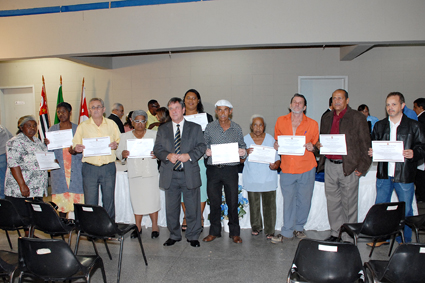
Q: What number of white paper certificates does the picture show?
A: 10